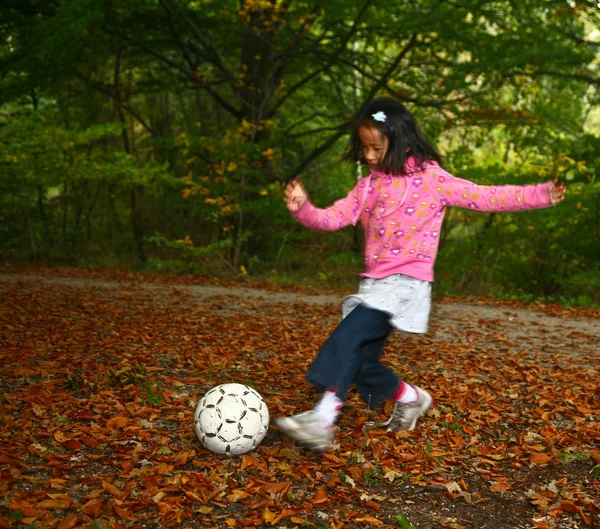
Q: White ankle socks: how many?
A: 2